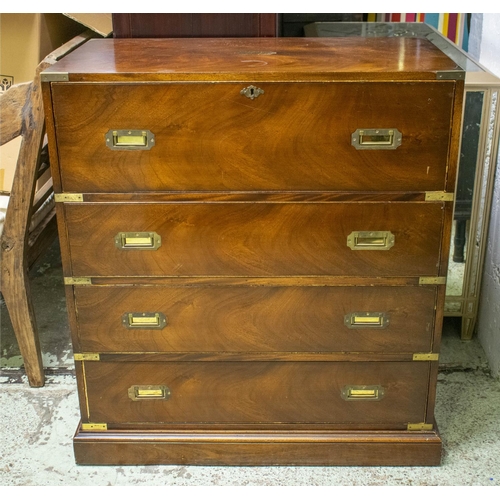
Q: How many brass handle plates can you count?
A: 8